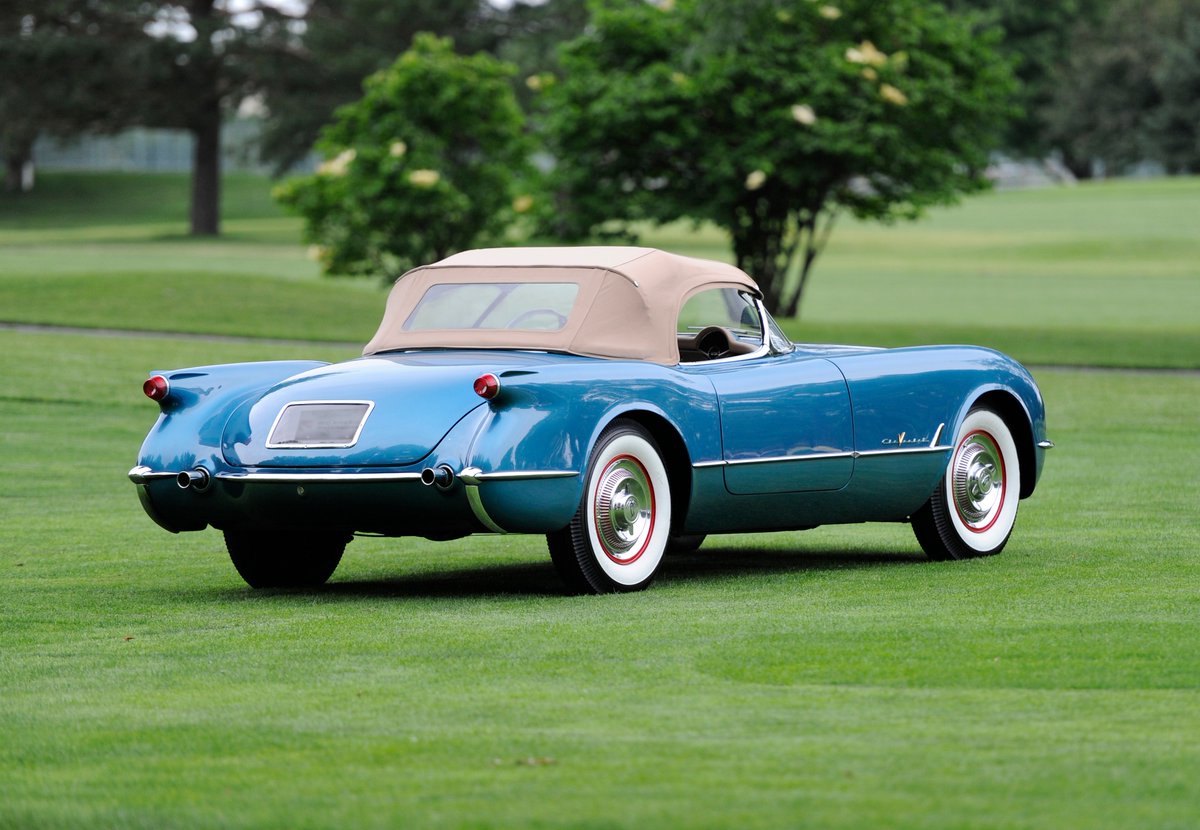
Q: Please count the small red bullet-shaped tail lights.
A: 2